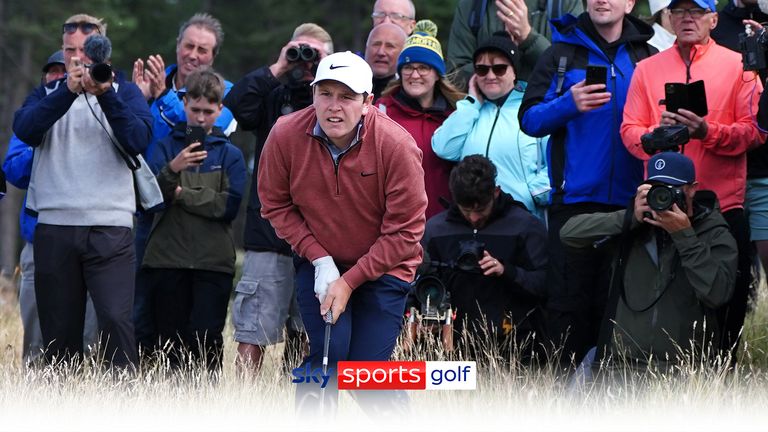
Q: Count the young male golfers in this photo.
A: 1